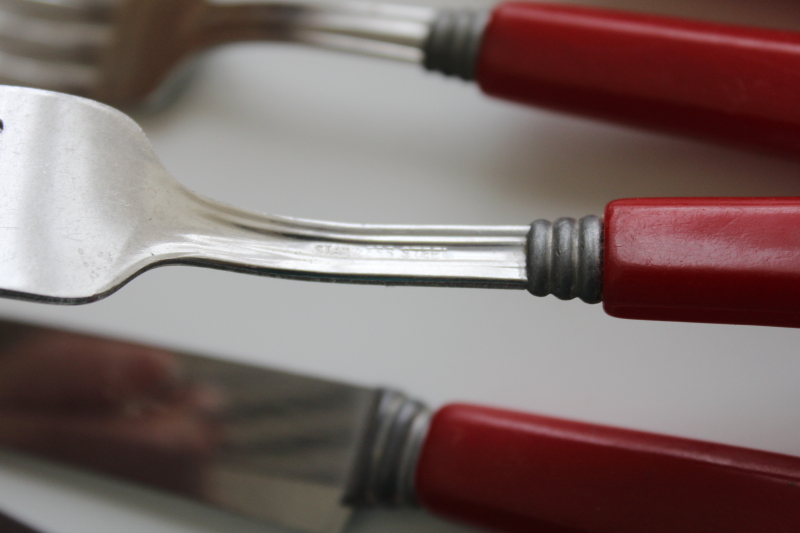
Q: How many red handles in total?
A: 3